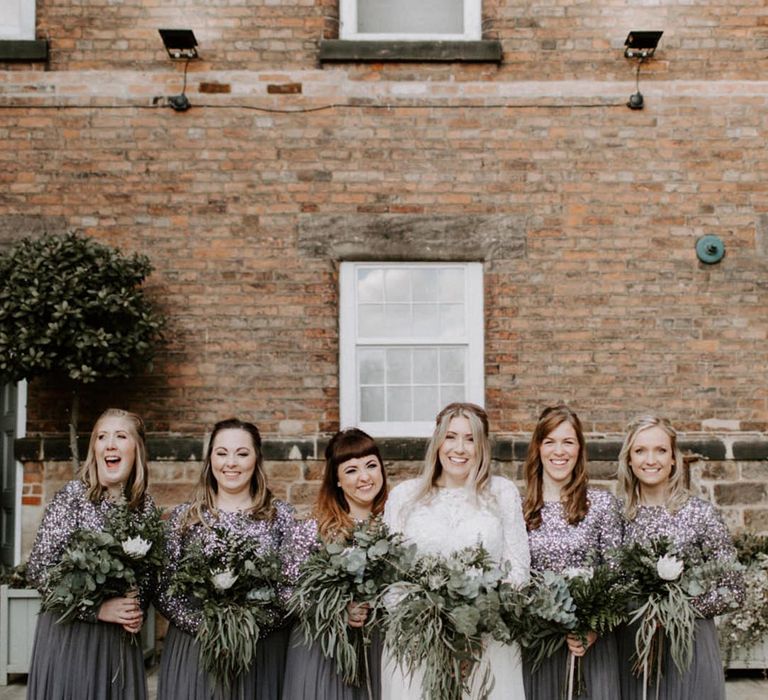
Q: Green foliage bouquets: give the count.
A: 6